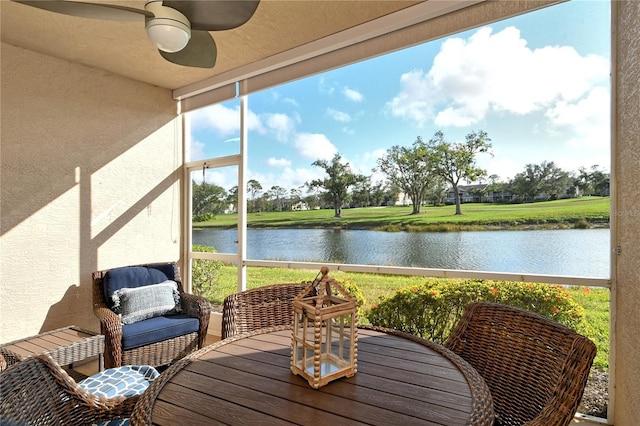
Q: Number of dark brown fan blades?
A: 3